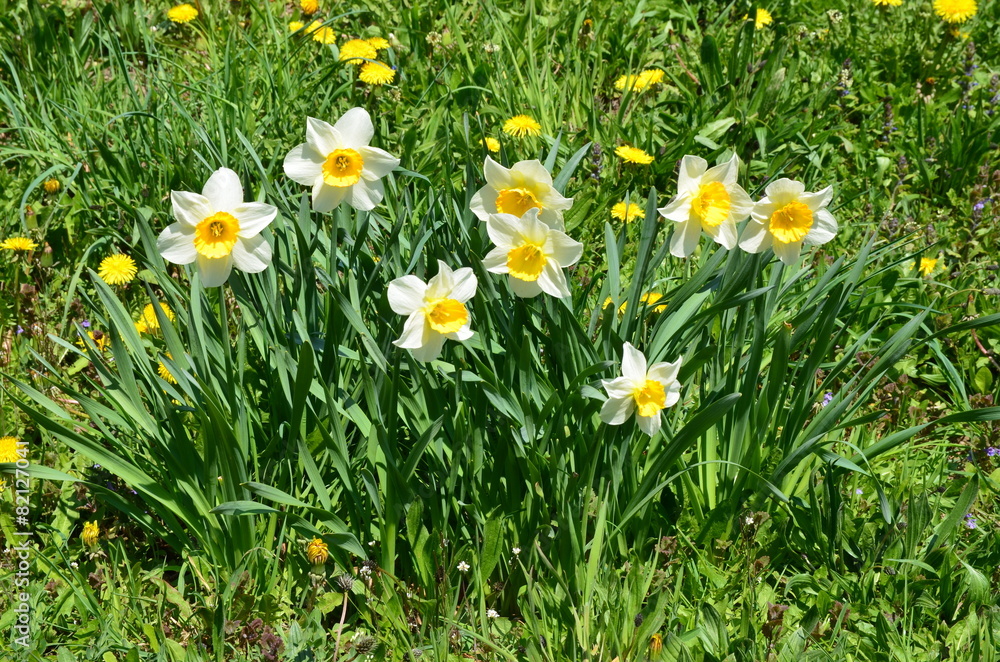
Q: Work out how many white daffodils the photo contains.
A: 8